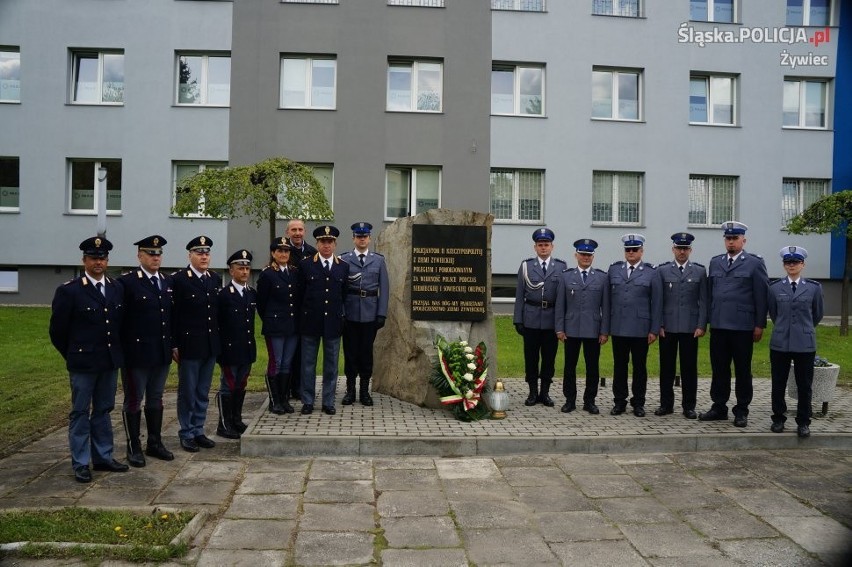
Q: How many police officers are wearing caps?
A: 13